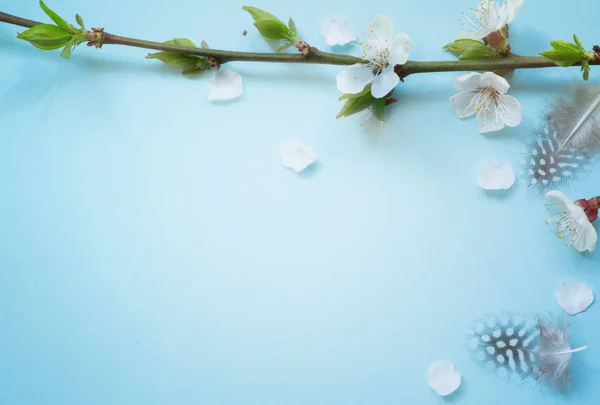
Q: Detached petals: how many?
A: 6